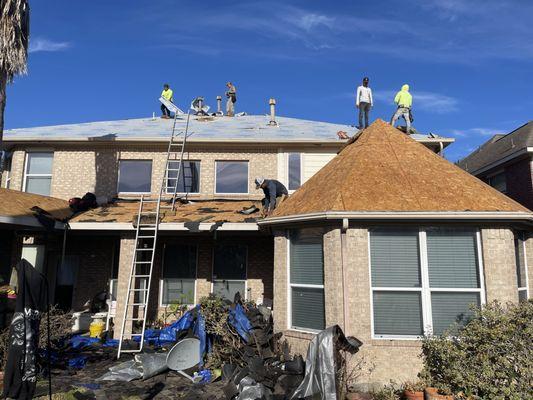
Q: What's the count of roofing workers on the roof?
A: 5